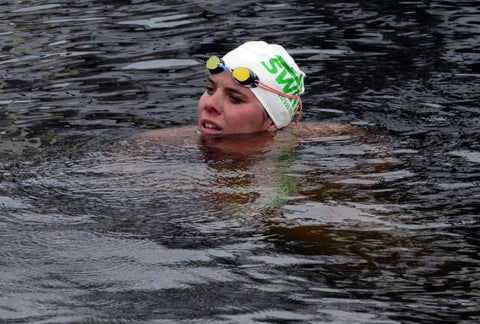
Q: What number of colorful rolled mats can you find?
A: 0